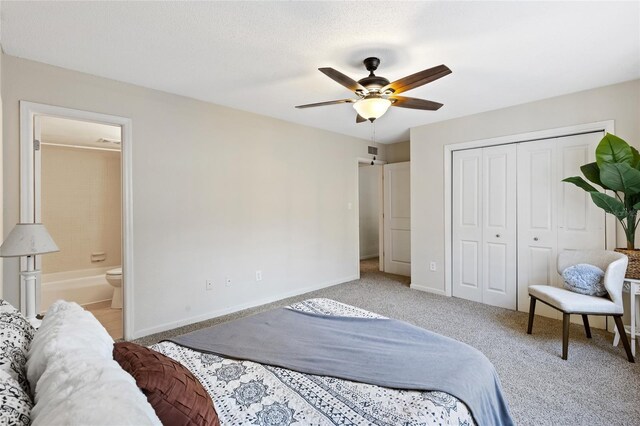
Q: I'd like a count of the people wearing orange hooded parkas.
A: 0